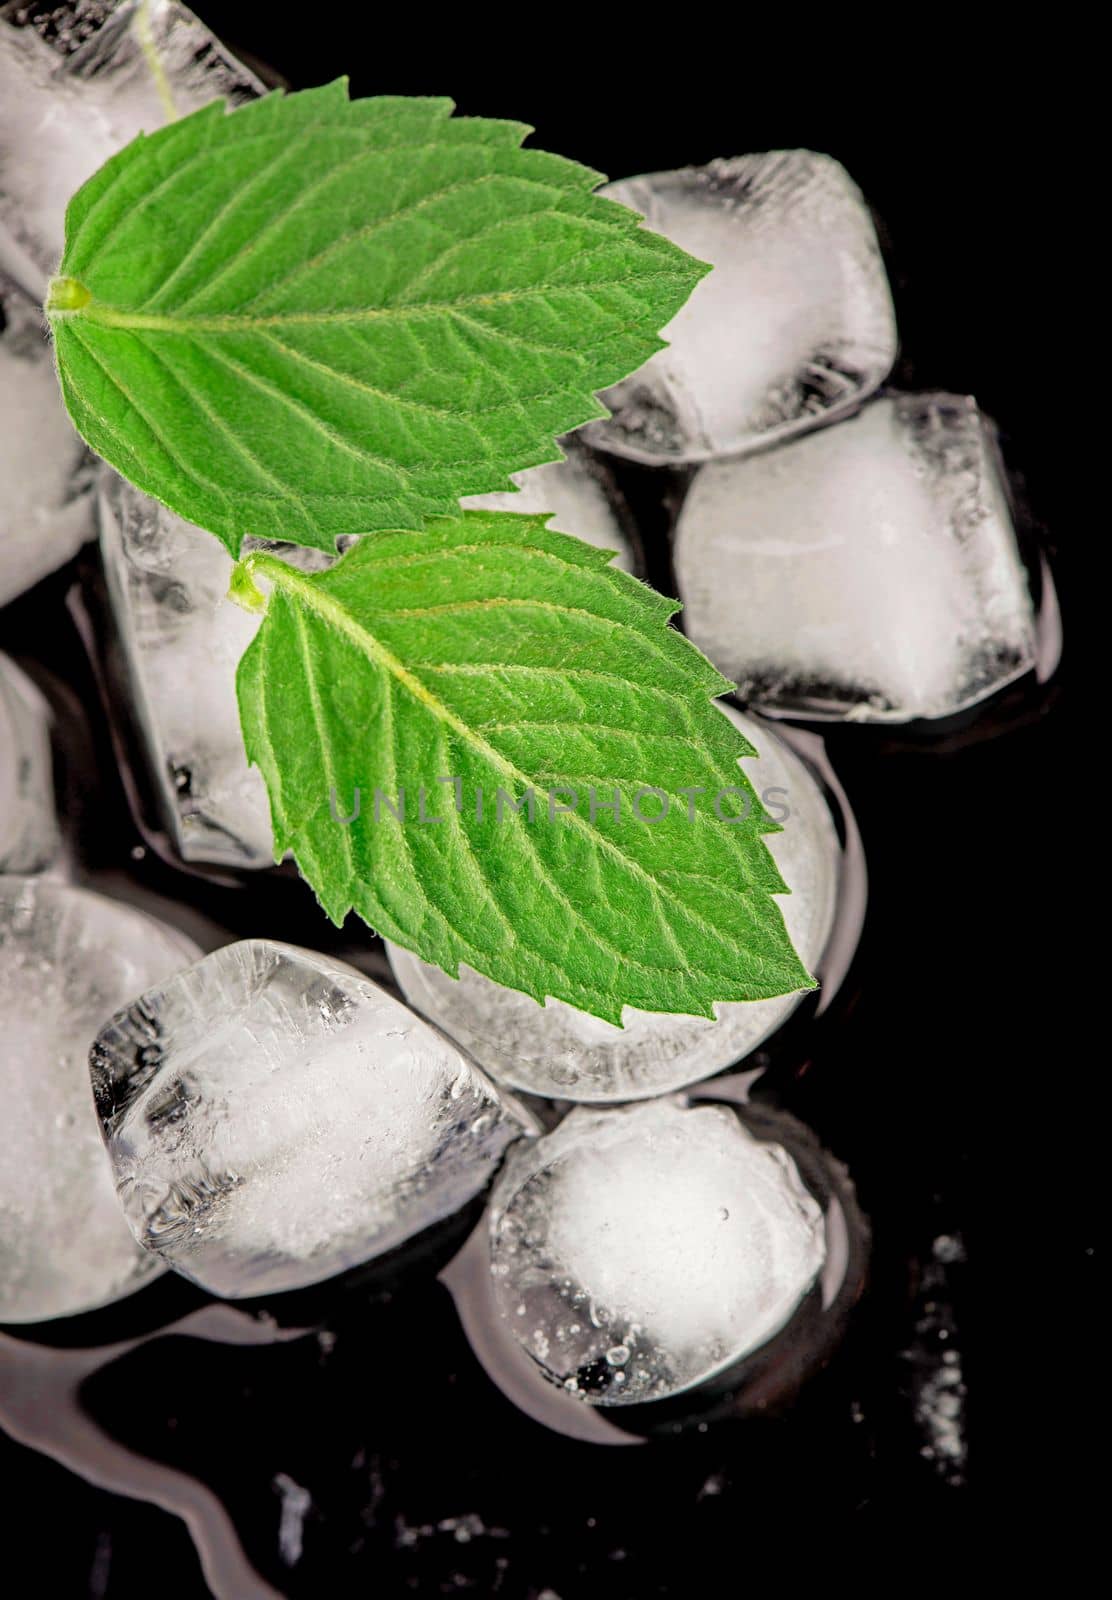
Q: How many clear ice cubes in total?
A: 11